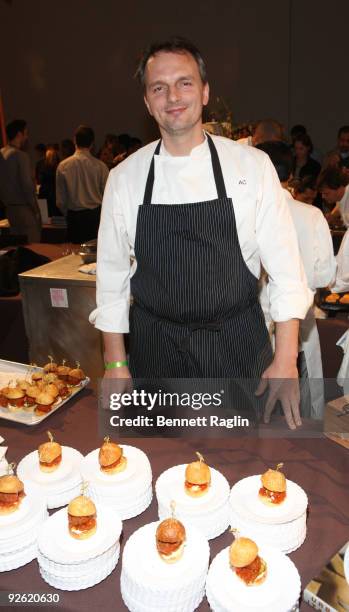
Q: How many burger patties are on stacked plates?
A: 8